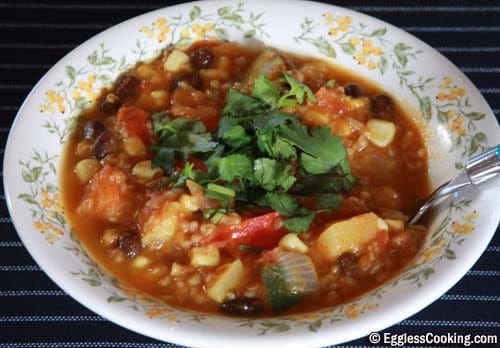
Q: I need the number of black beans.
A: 11